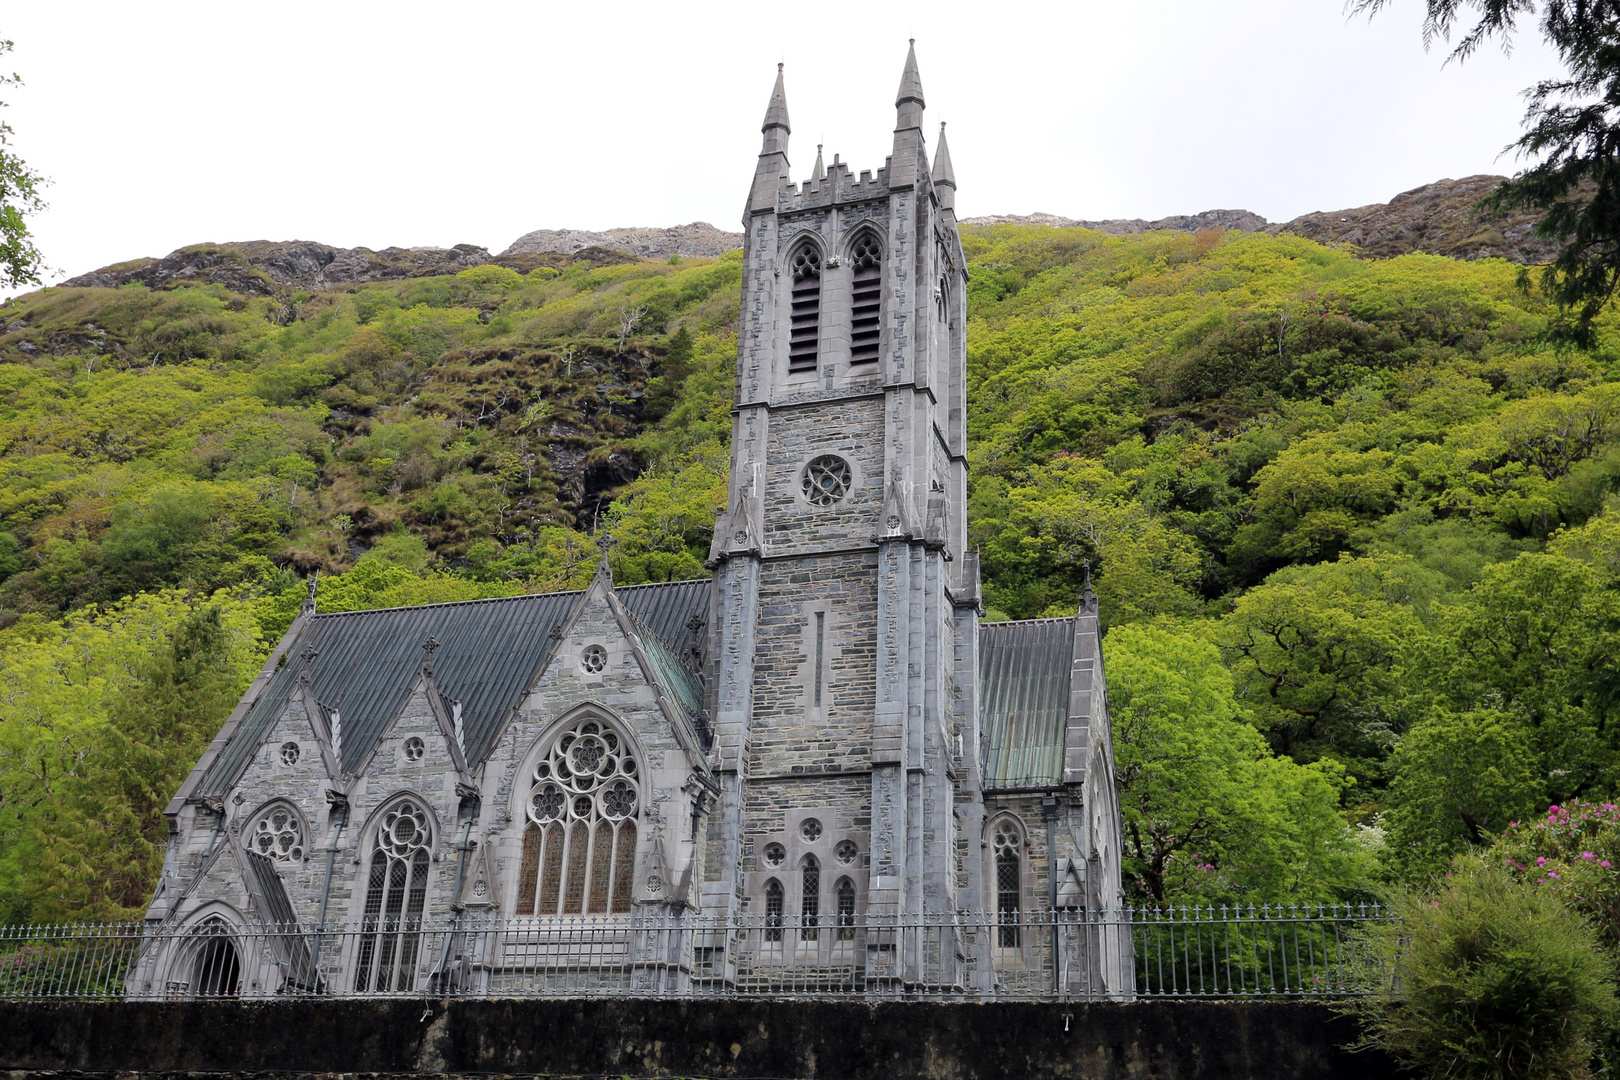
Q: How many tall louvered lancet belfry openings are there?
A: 2